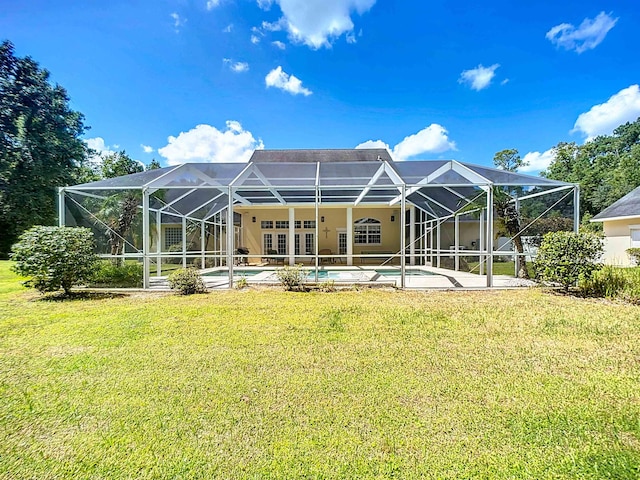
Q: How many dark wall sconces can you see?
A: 3